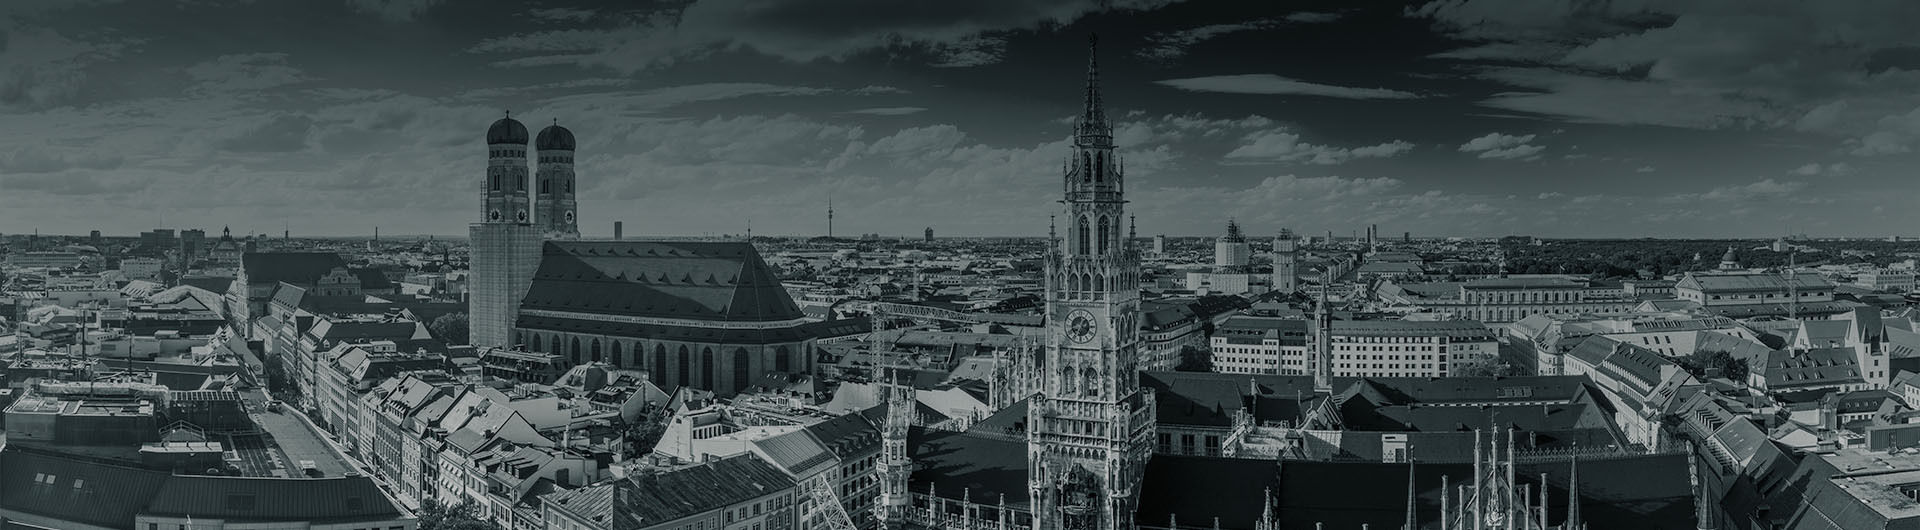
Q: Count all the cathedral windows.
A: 13